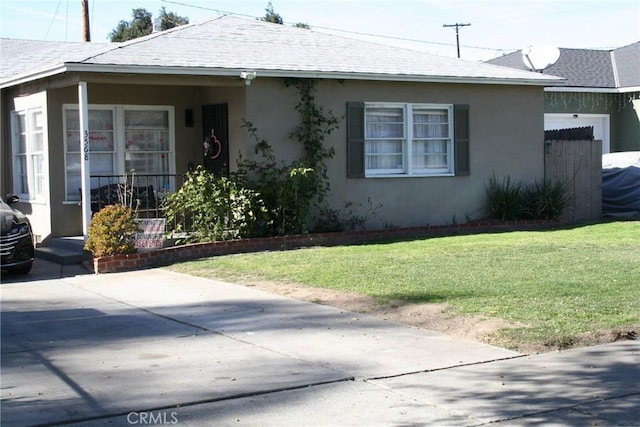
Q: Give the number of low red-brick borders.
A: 1